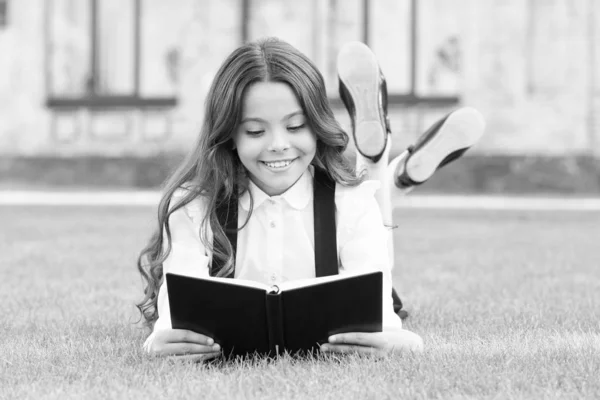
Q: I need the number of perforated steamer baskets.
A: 0